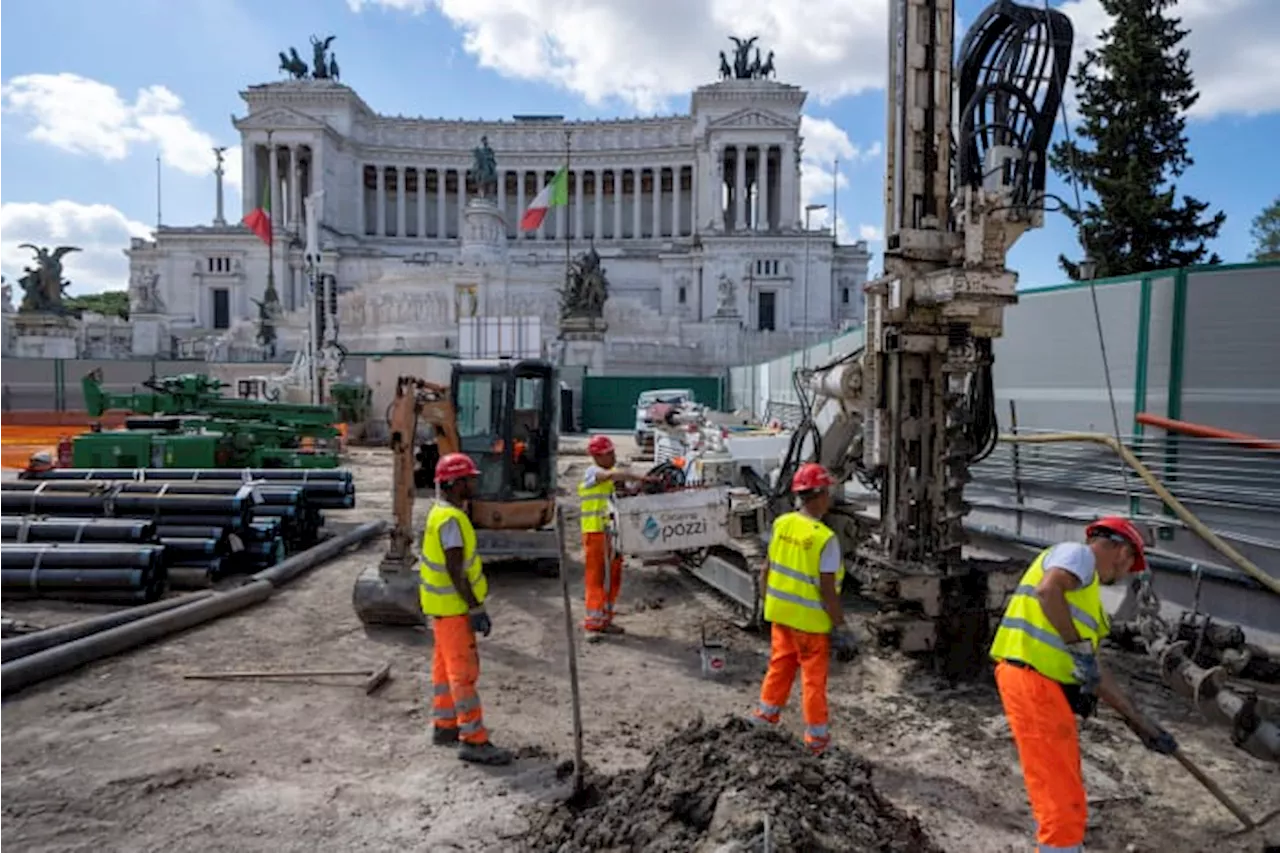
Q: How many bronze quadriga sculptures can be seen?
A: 2